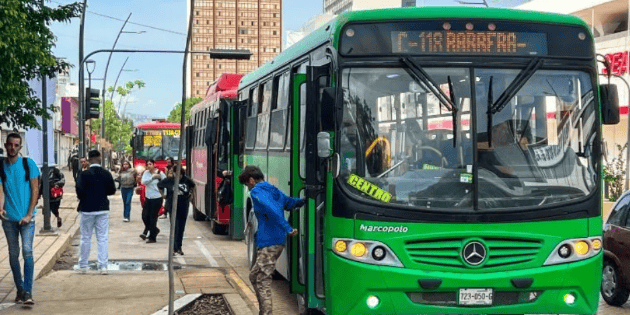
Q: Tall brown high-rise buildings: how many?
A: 1